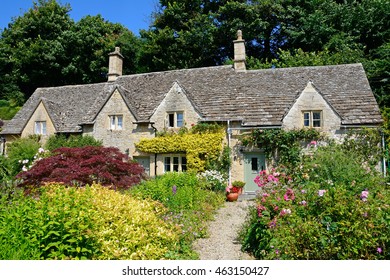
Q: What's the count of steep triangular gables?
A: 4